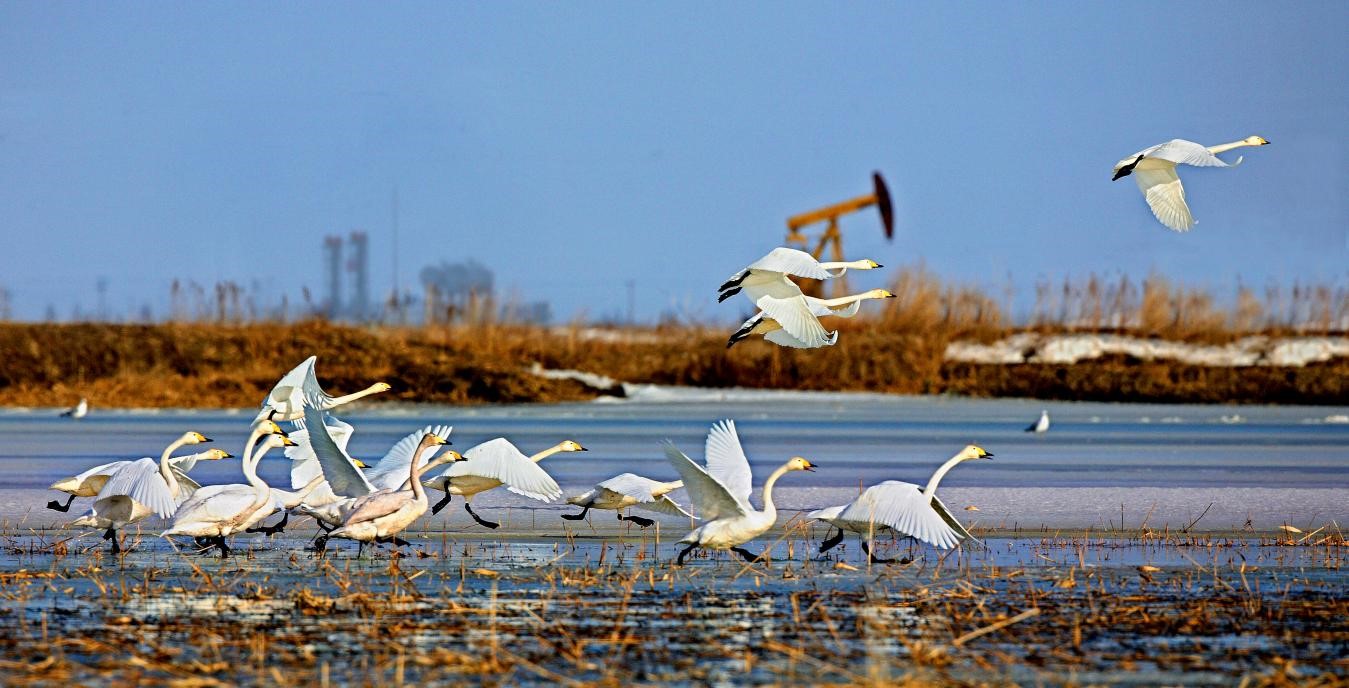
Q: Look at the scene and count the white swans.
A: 15